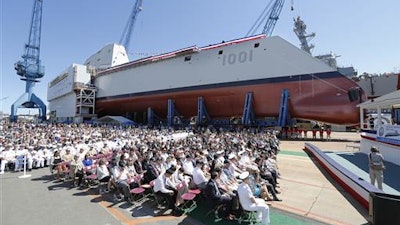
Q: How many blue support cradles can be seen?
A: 5